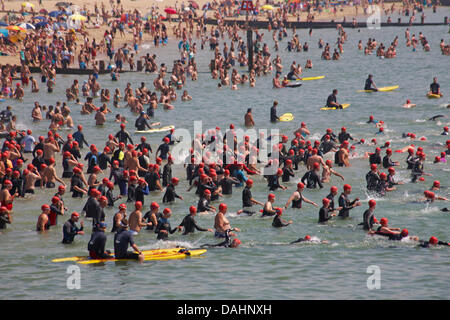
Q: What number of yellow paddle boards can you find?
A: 7